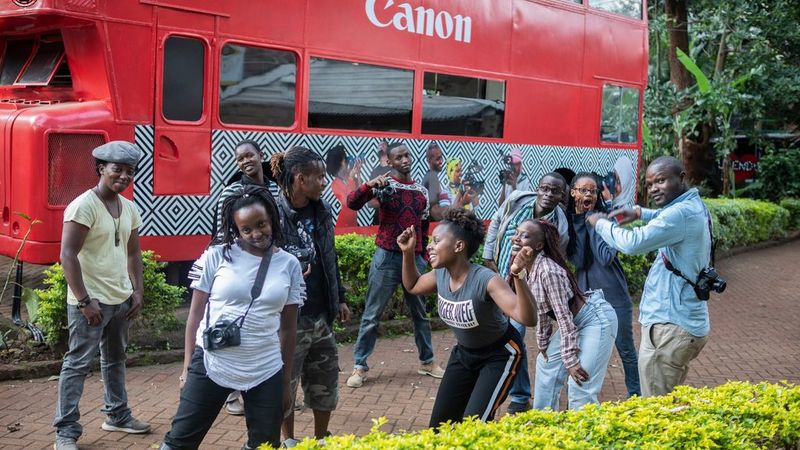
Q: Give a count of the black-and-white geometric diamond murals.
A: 1